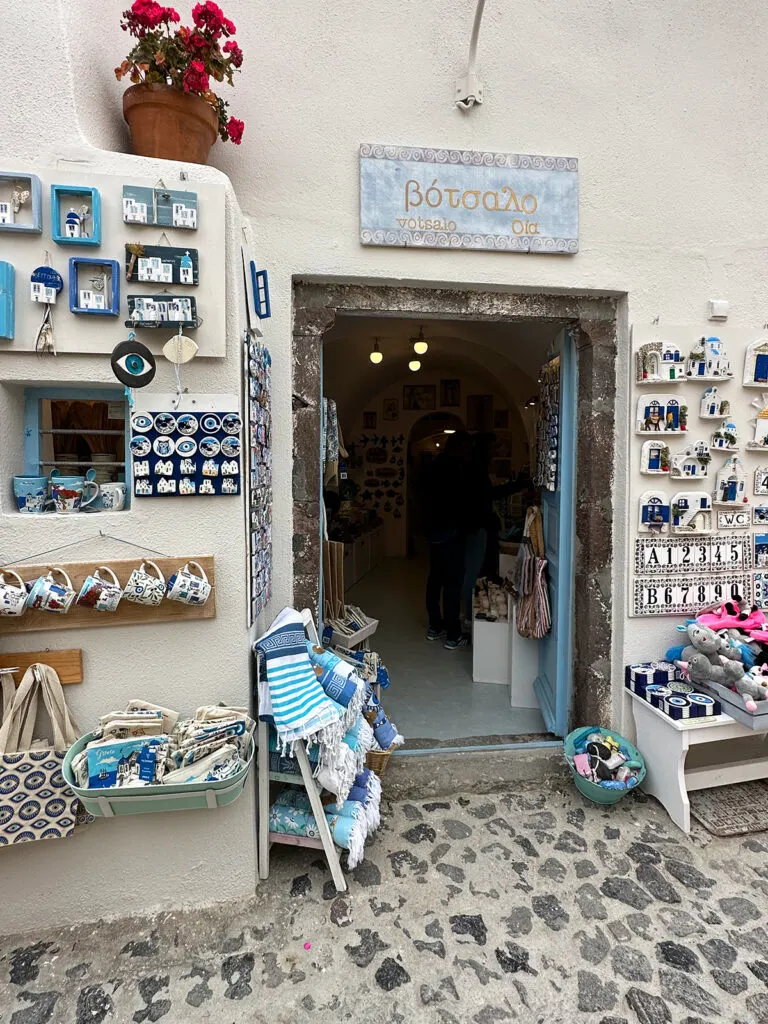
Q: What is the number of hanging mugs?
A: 5